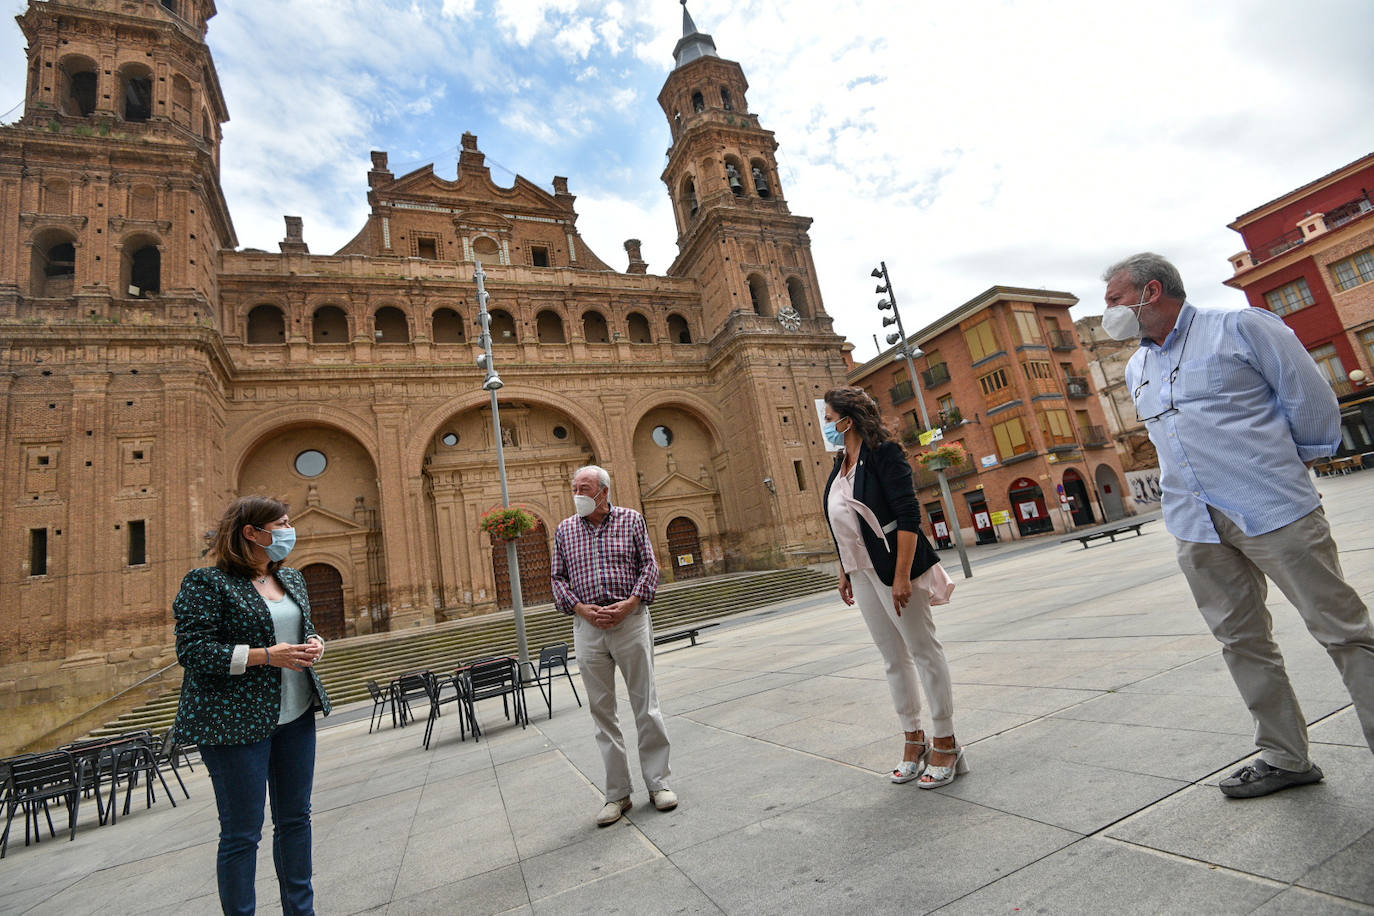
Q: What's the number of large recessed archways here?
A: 3